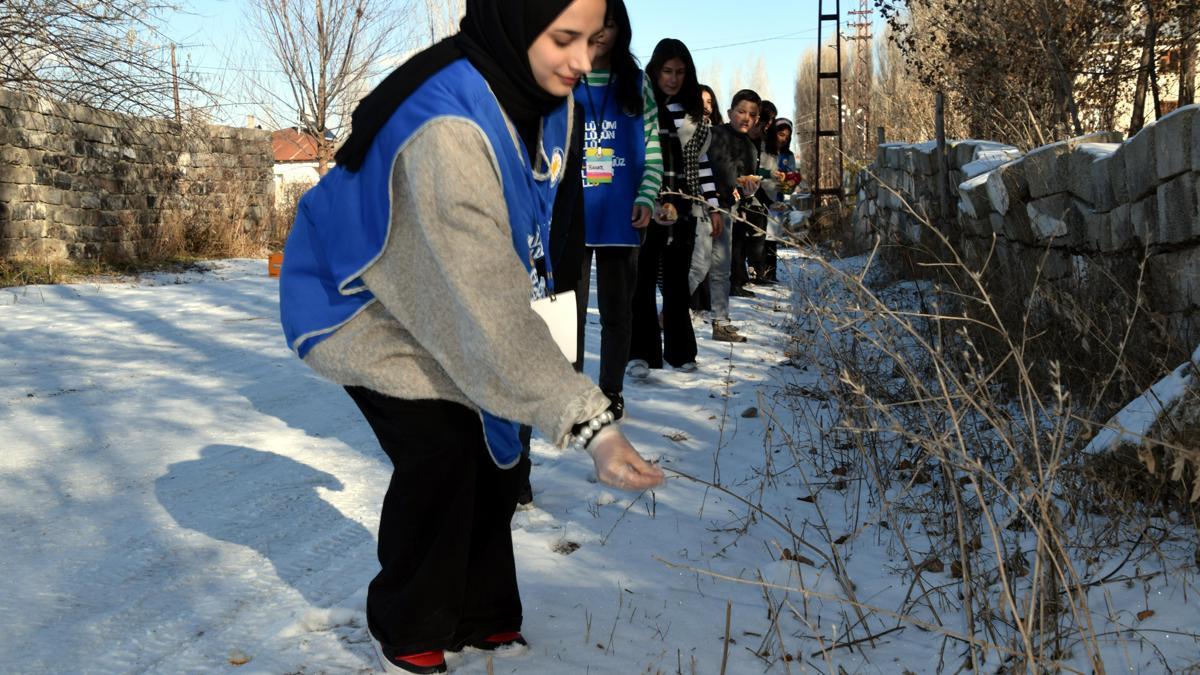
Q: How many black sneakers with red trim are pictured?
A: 2